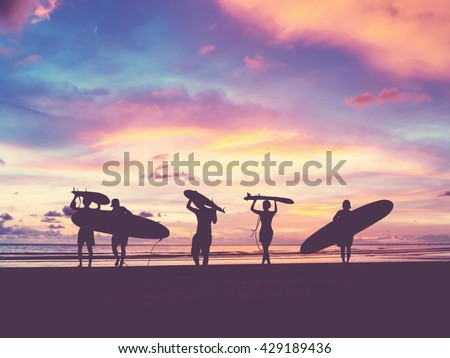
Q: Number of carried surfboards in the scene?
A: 5